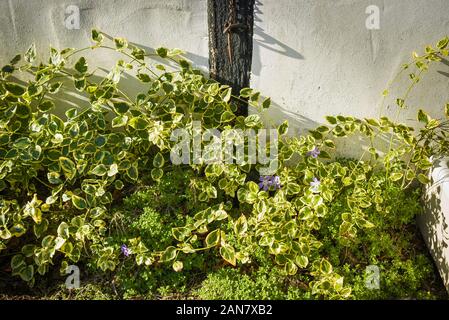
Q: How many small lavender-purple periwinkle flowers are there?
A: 5